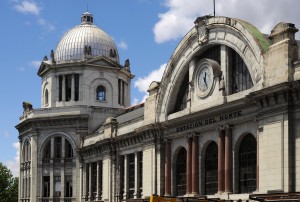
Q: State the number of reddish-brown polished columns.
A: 5